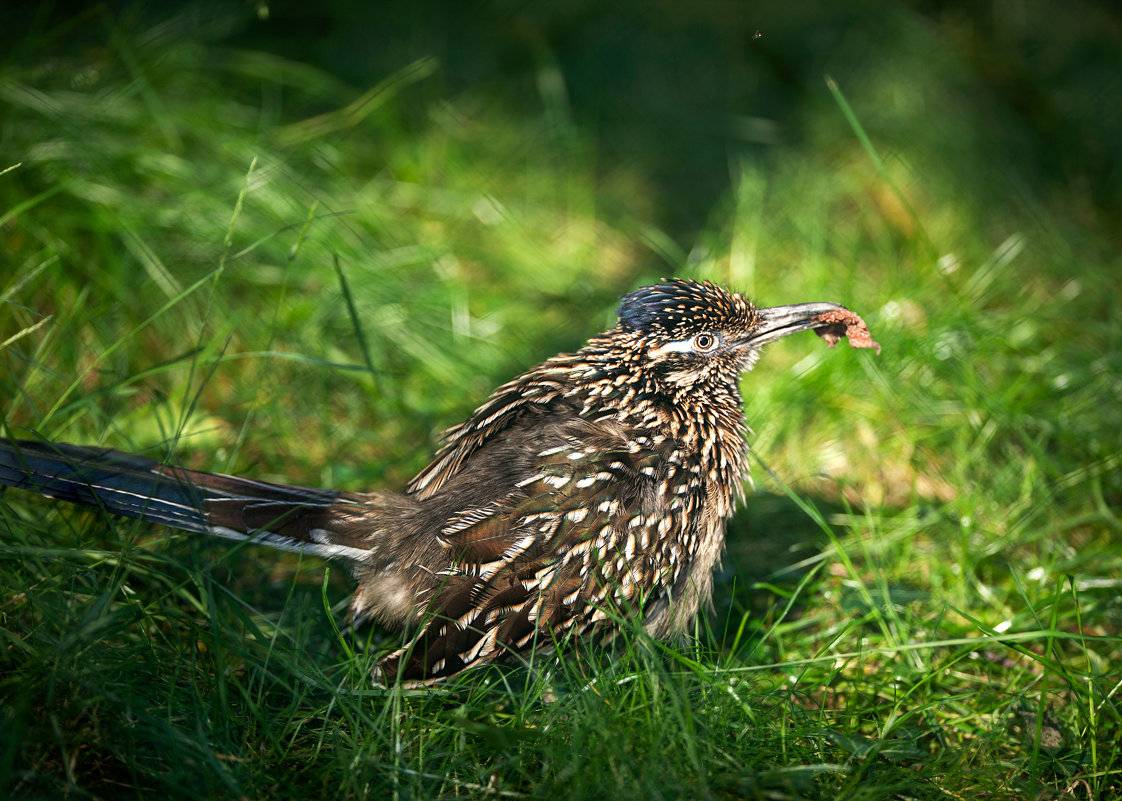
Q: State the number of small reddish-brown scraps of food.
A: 1